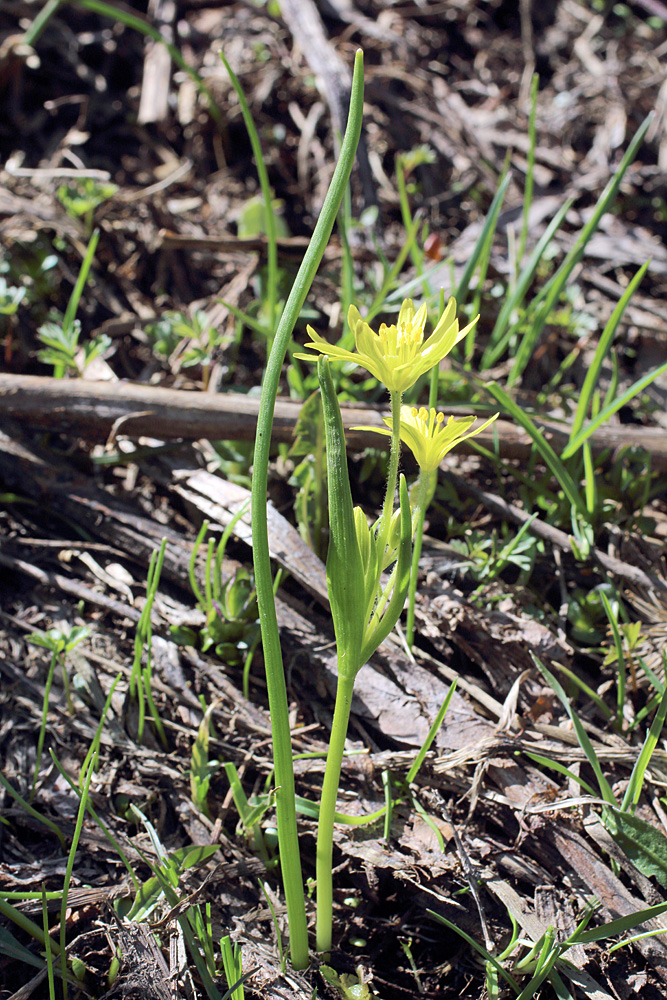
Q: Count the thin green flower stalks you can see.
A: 2